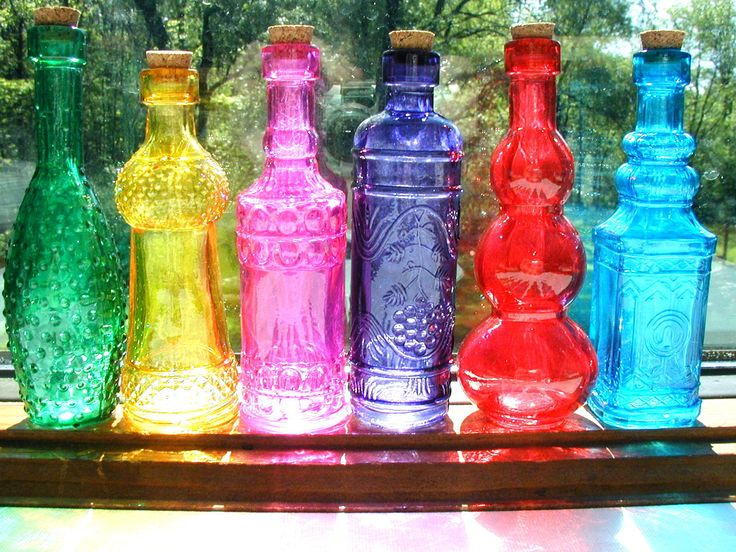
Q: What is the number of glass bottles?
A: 6